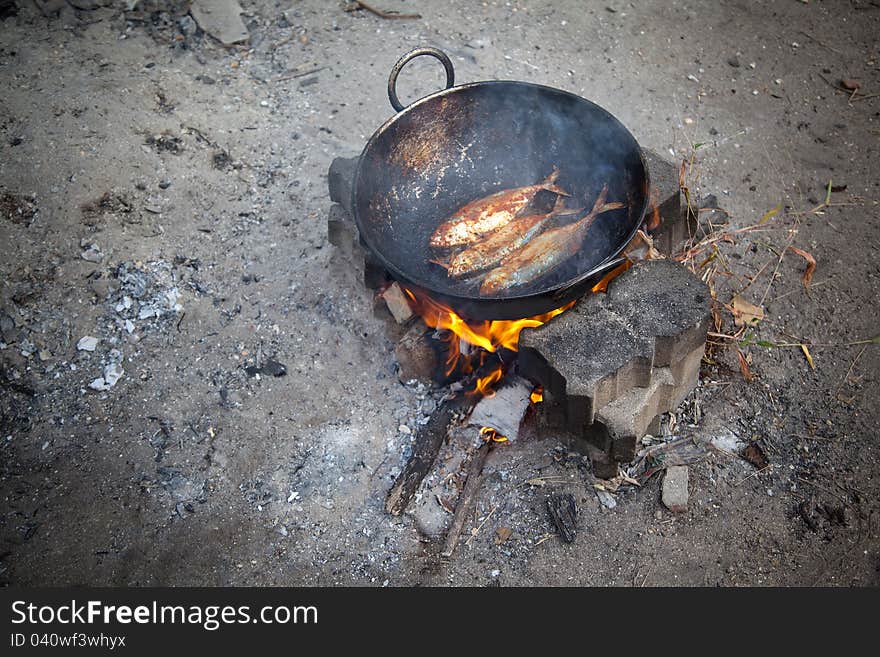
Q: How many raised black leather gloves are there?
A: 0